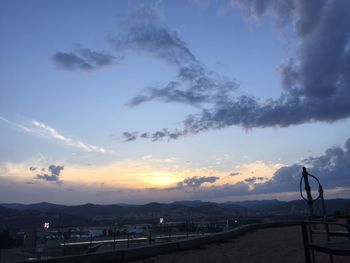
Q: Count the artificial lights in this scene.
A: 3